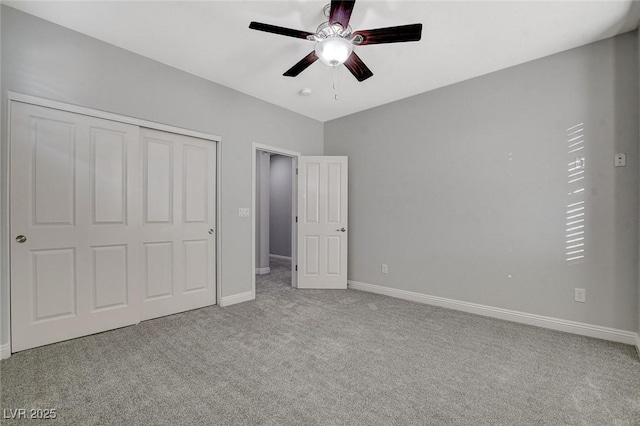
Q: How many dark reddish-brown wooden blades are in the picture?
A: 5